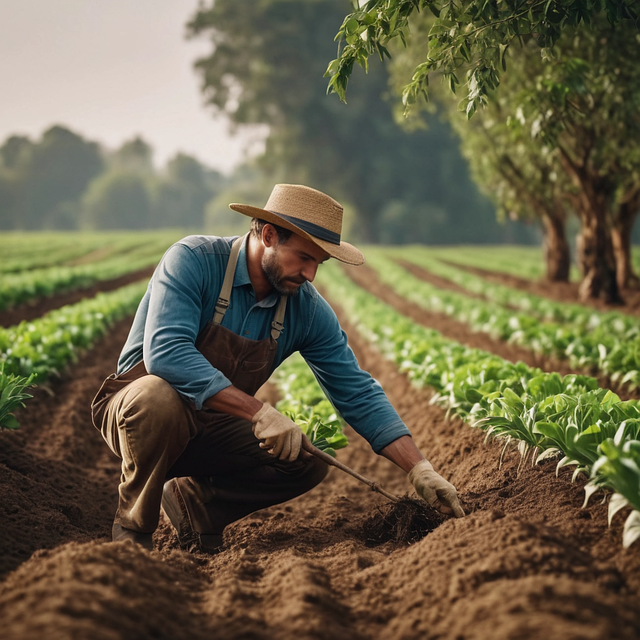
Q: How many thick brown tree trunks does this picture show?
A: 3